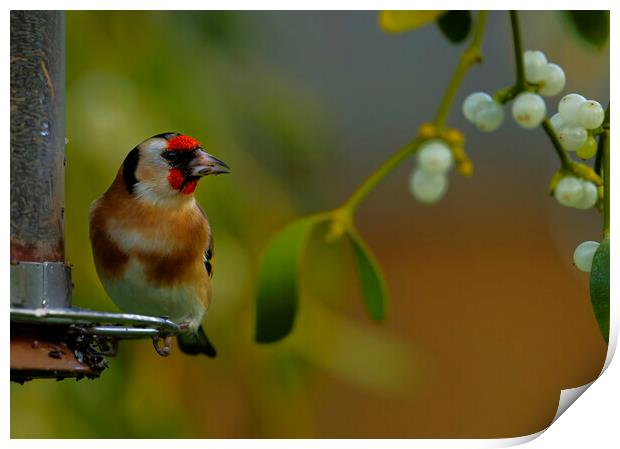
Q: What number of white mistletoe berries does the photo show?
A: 14